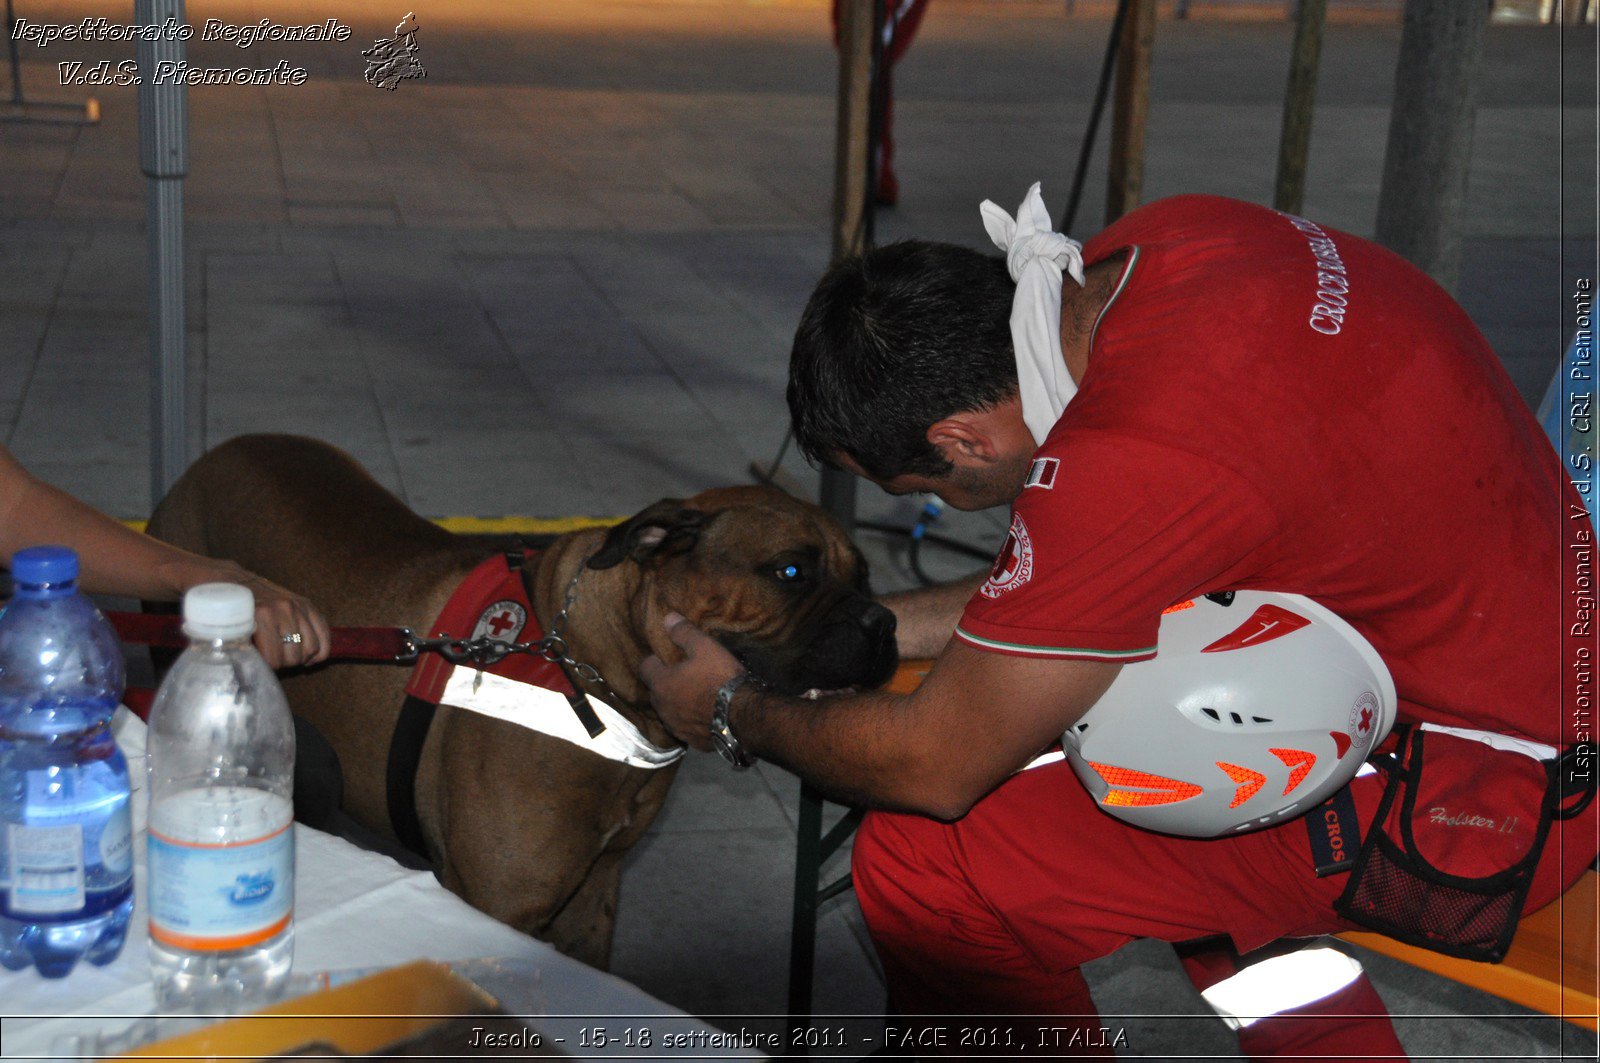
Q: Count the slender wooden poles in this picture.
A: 3